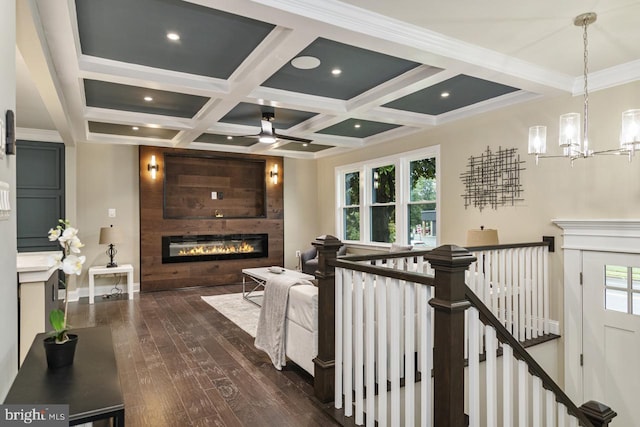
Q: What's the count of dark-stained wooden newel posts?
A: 3